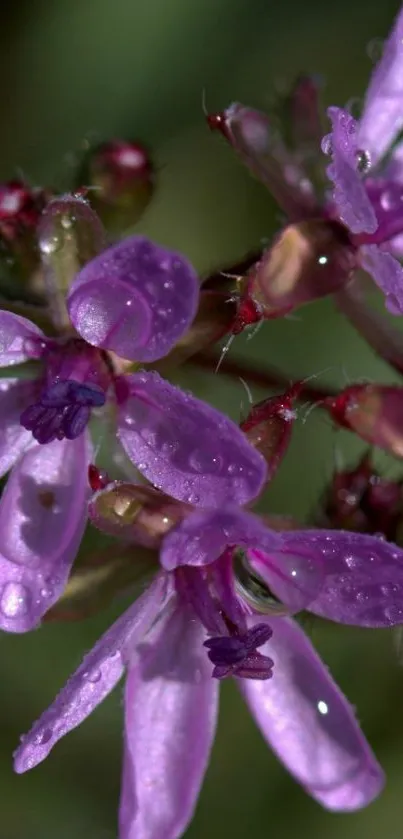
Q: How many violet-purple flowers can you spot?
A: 3